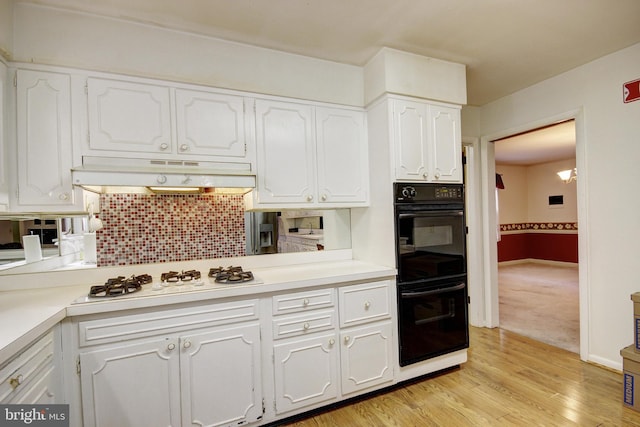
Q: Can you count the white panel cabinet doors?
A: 11